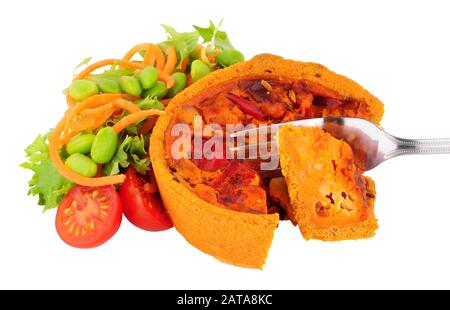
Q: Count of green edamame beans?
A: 11